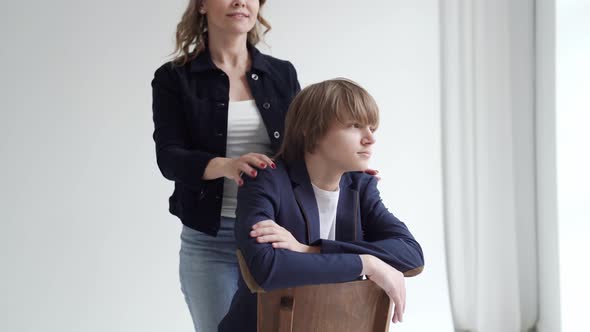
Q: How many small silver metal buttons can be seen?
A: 3